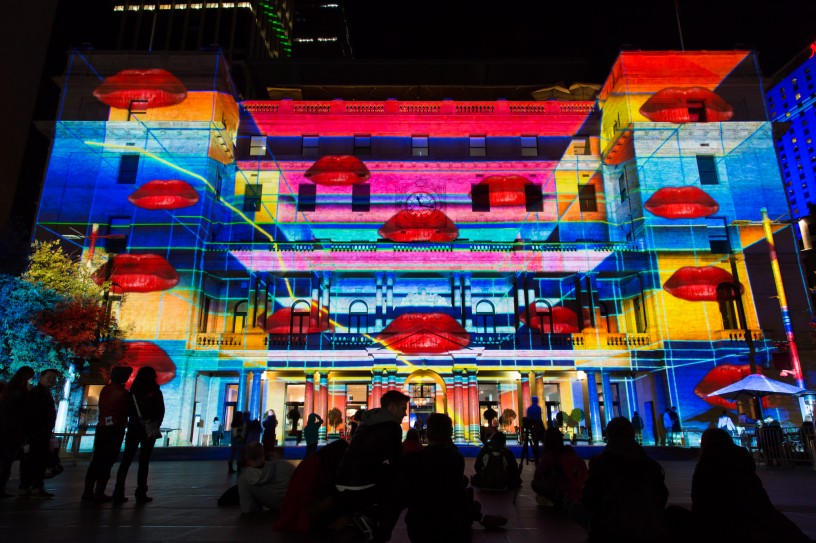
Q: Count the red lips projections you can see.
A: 14